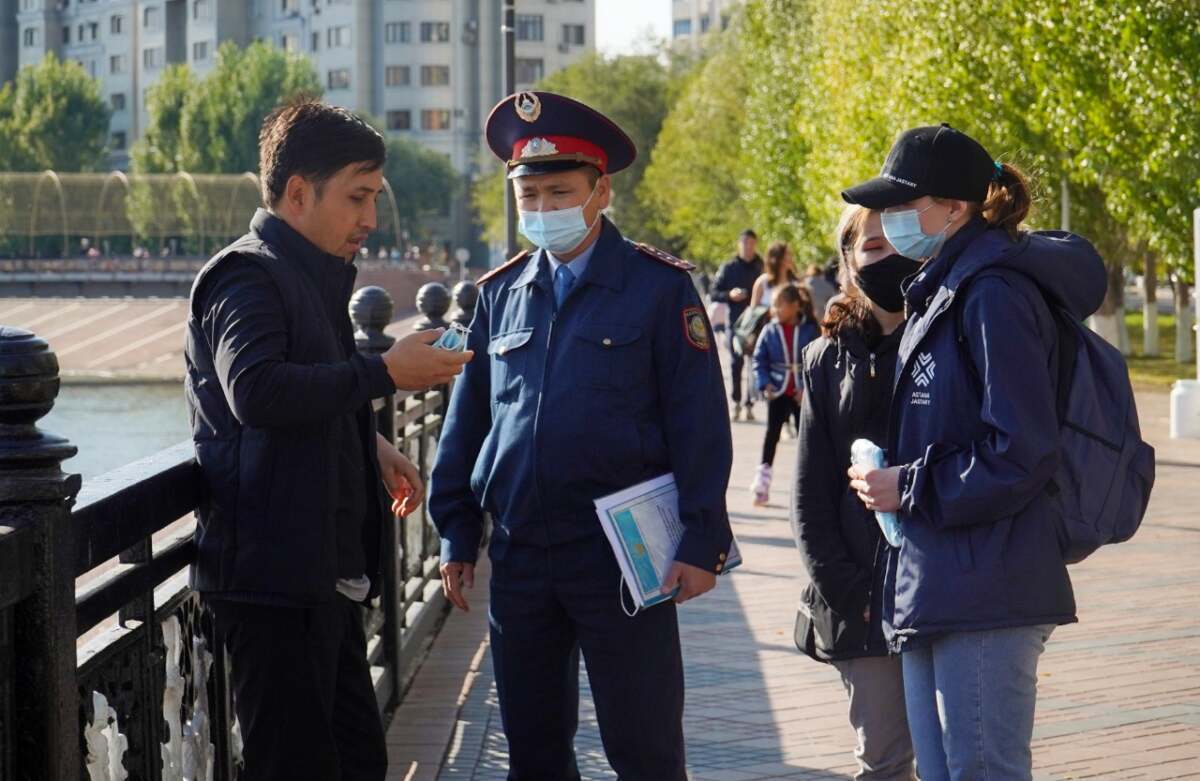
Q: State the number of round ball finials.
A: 4